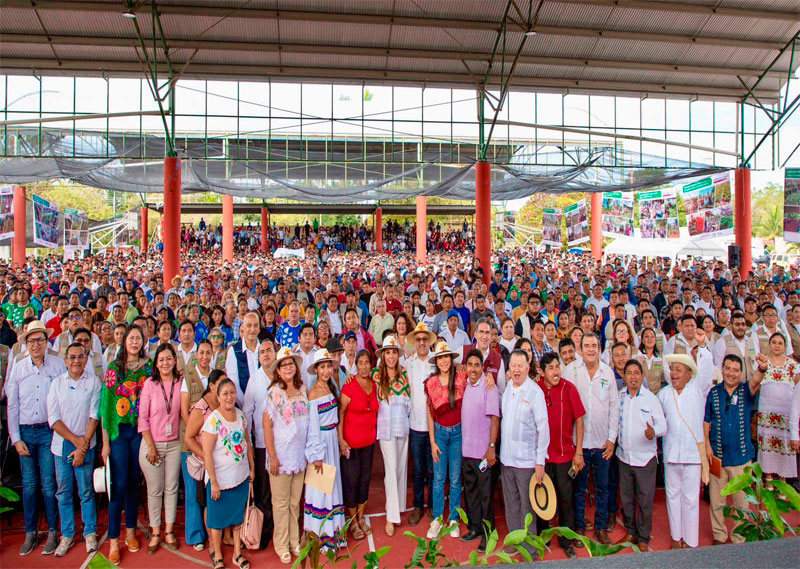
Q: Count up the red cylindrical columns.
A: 10